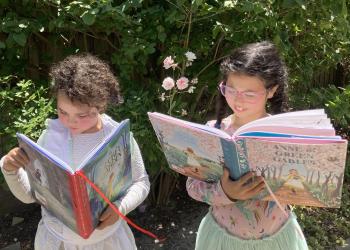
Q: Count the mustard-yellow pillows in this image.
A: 0